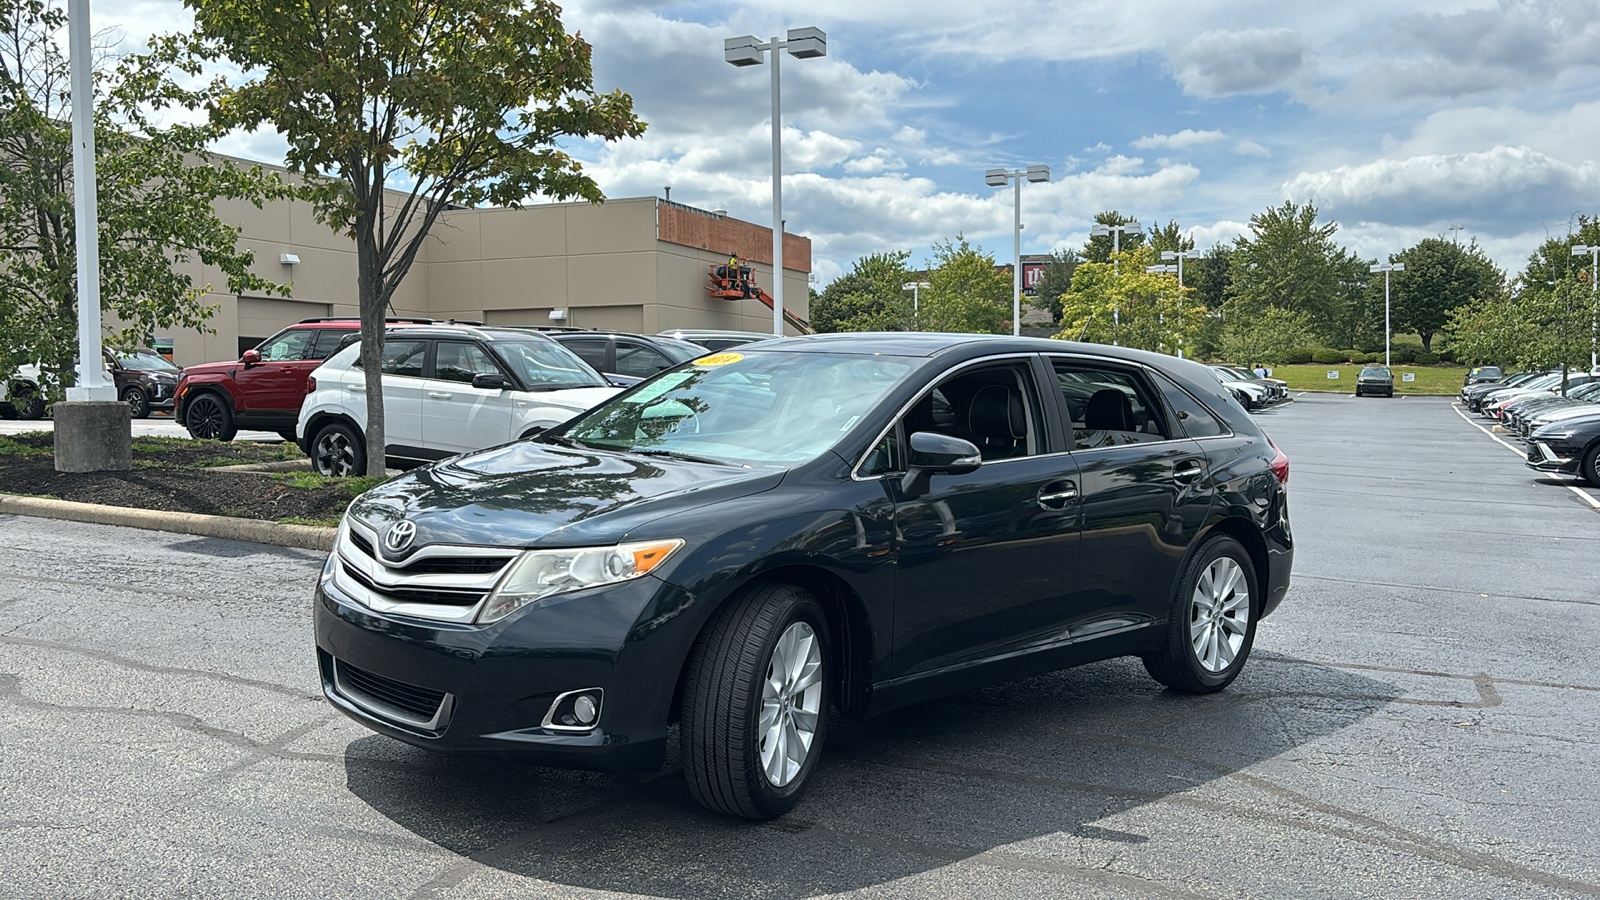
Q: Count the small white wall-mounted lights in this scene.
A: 2